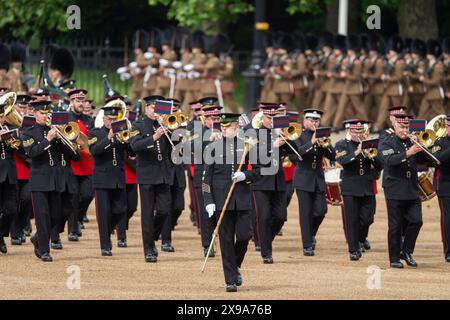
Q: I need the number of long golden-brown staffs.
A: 1